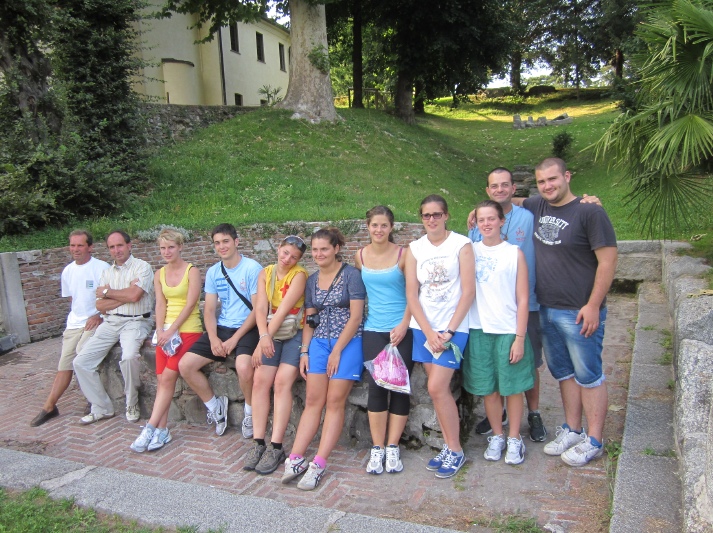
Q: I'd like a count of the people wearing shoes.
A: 11